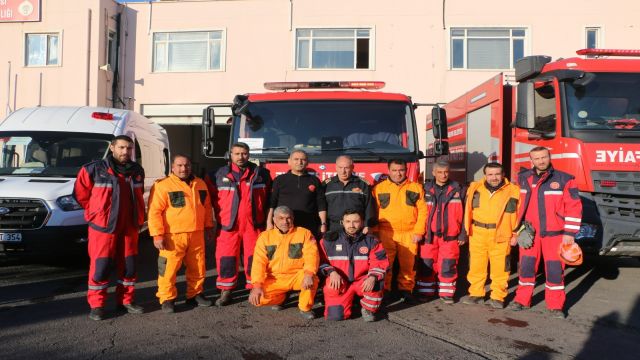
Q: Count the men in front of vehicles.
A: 11